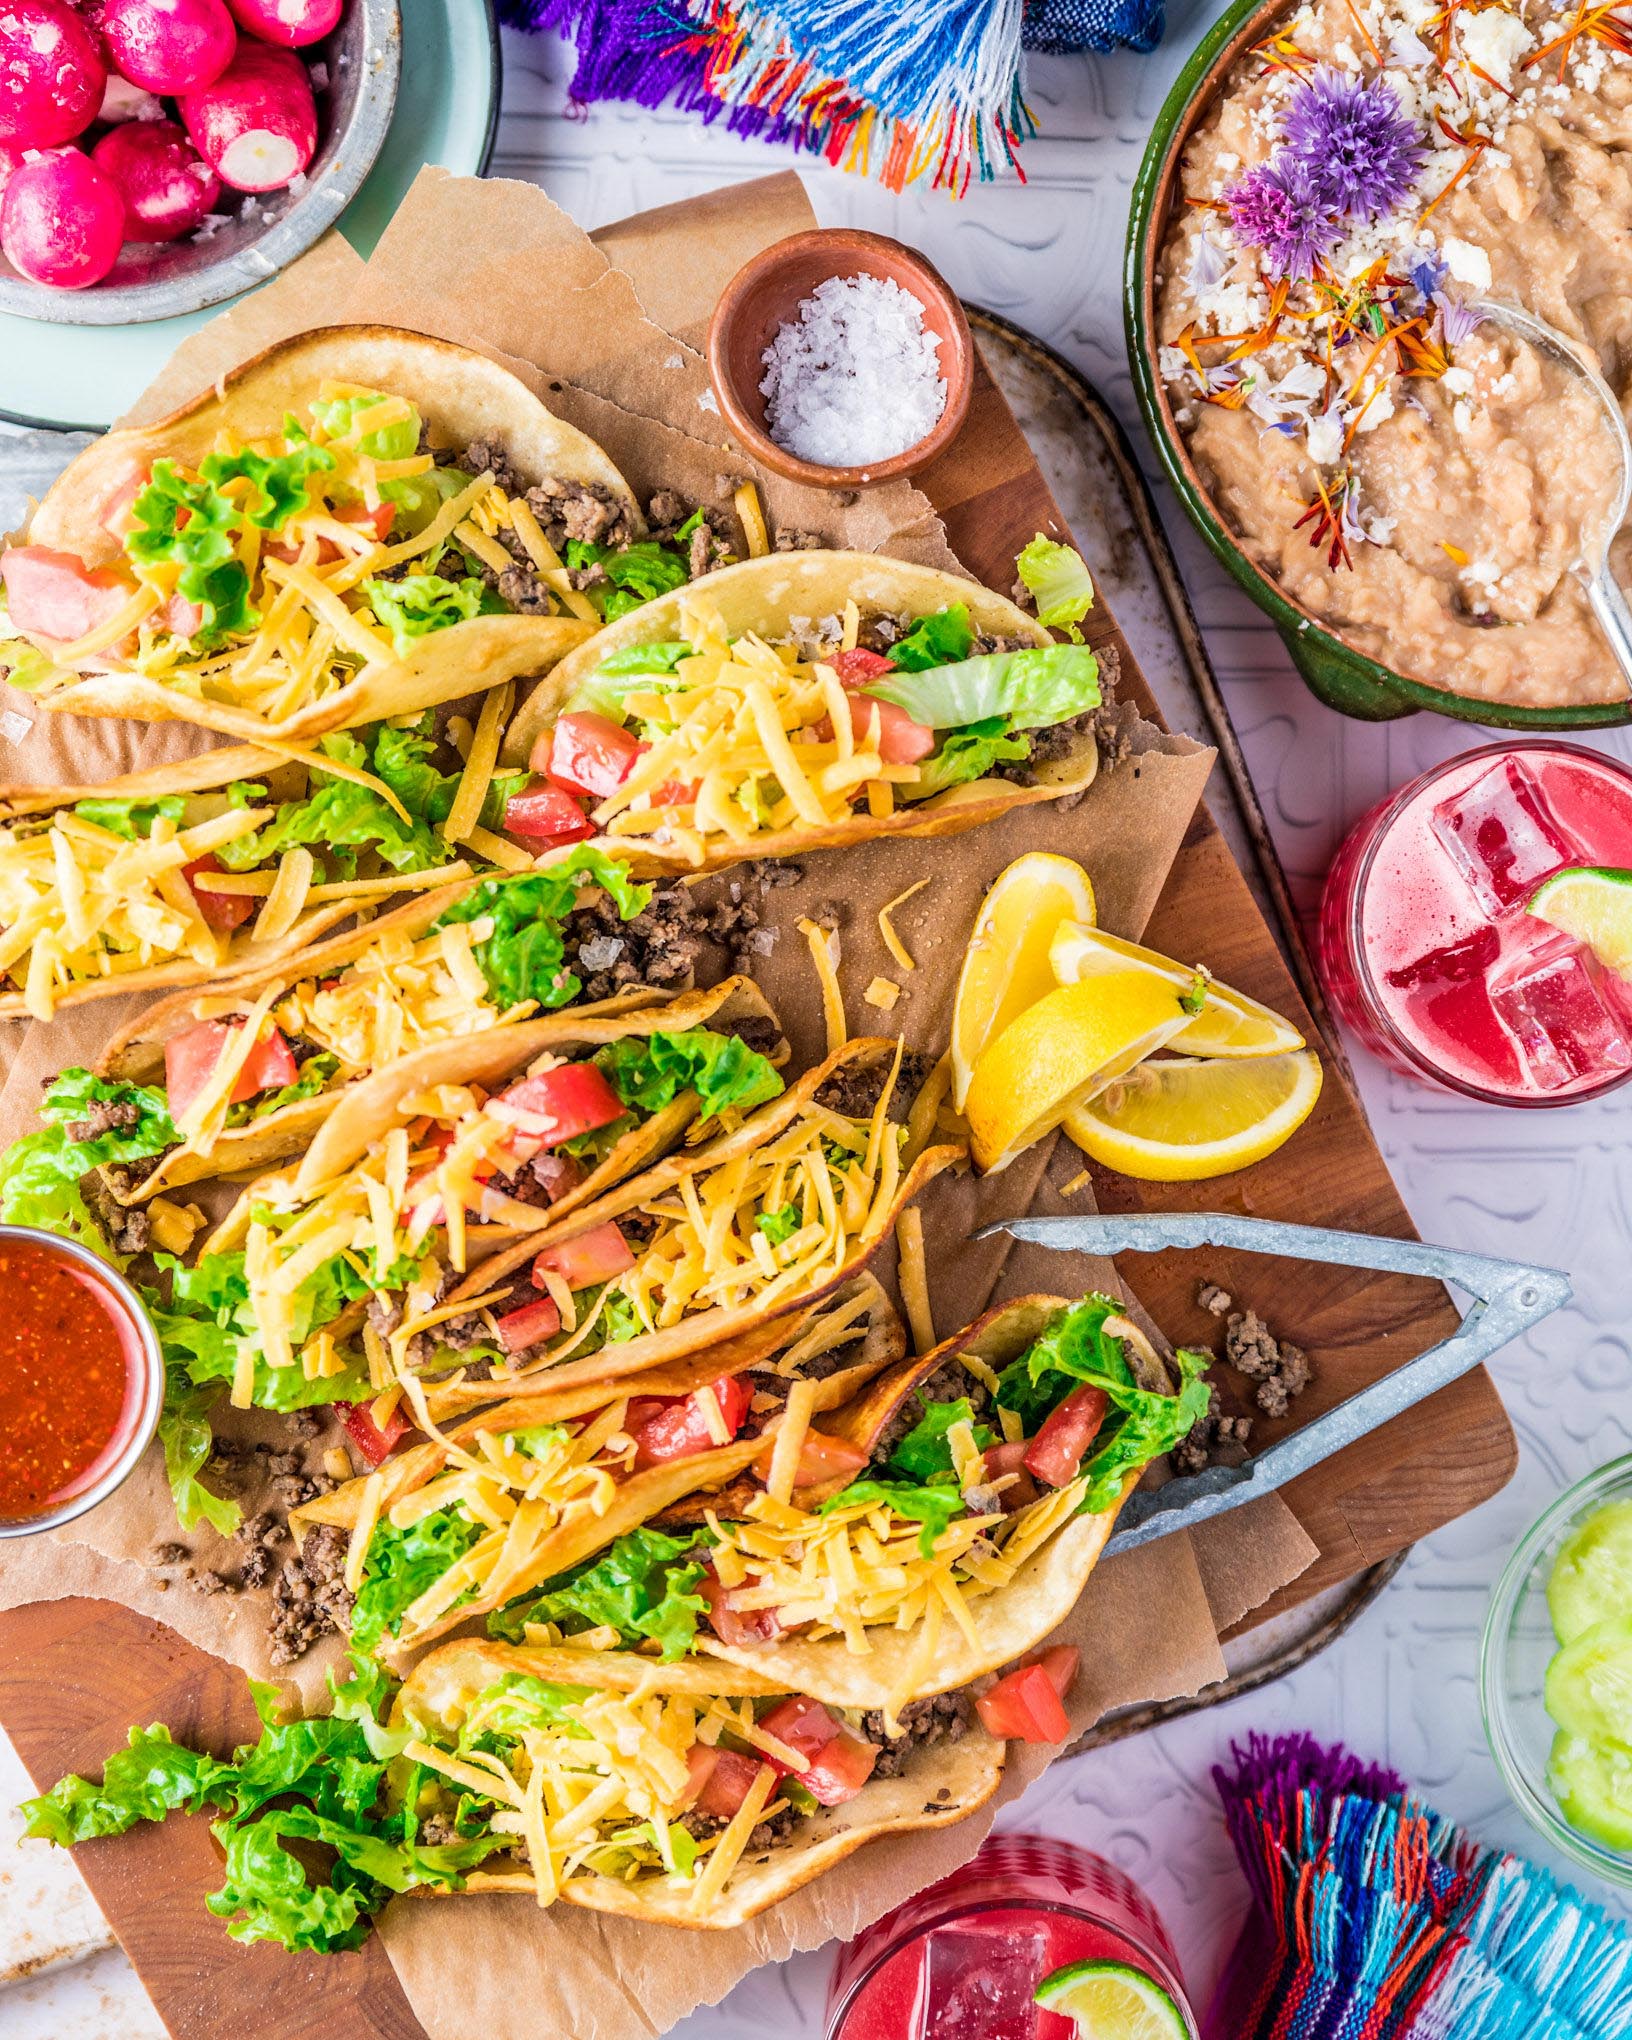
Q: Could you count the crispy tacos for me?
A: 9